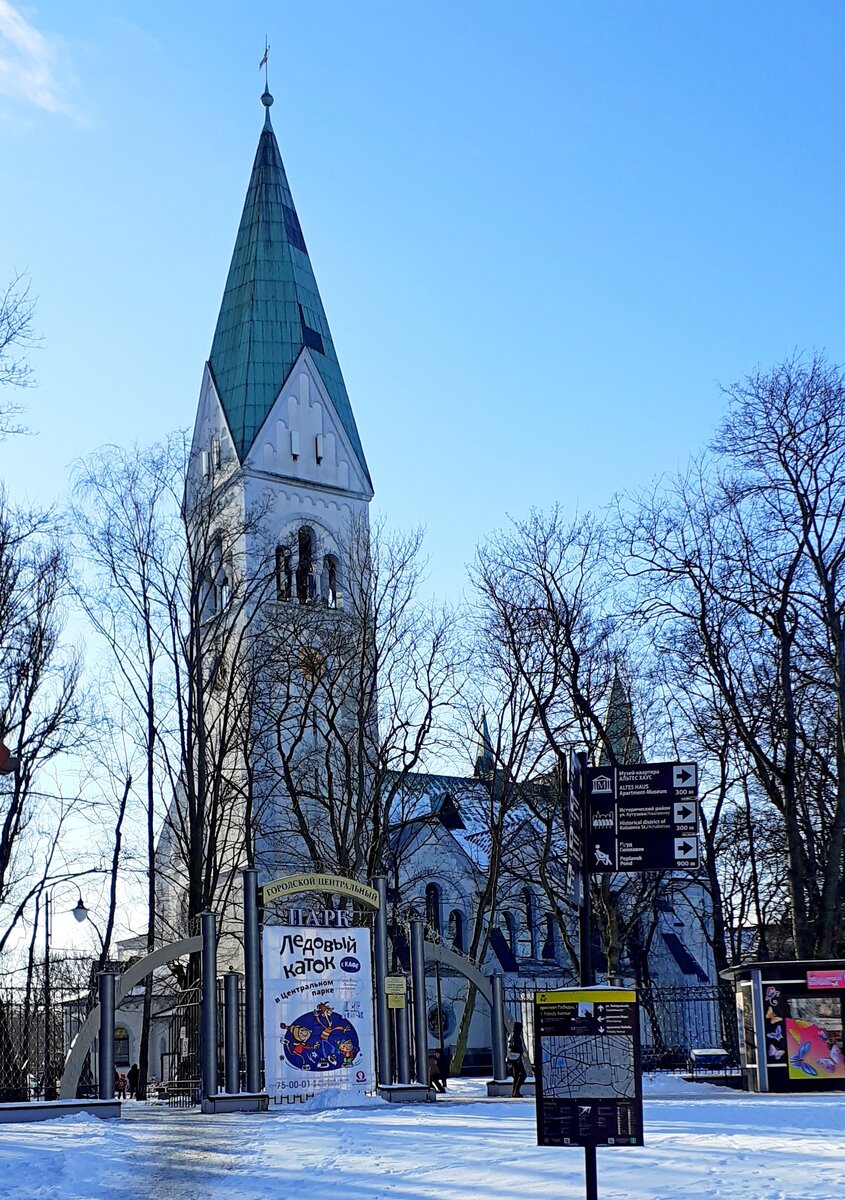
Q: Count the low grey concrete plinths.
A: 4